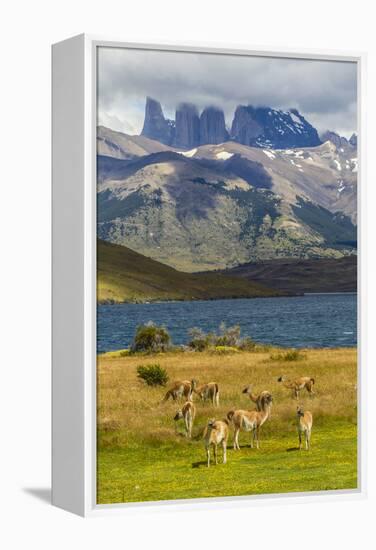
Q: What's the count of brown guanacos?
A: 8